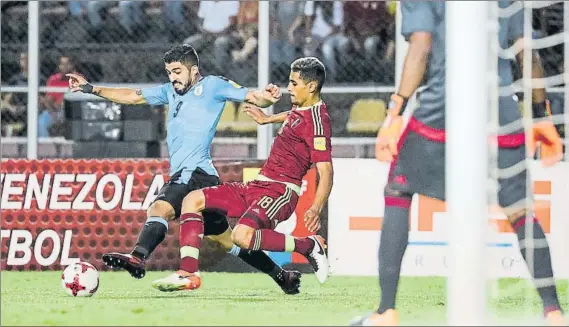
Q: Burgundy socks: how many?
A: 2